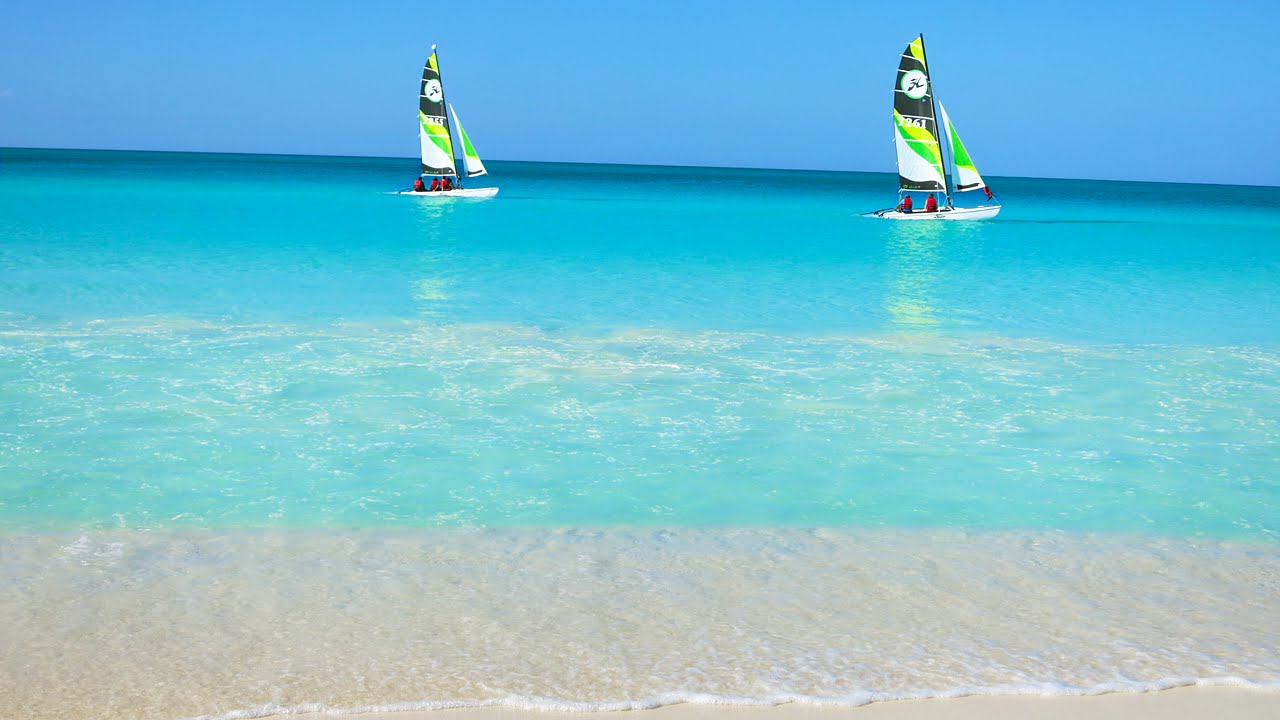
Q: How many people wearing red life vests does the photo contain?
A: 5